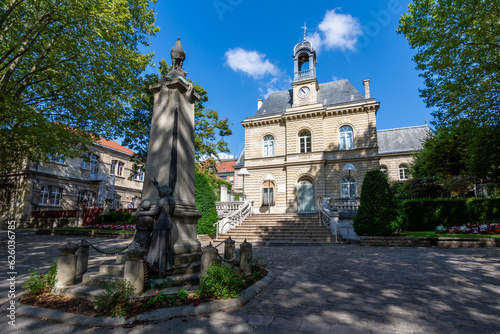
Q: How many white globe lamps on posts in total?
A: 3